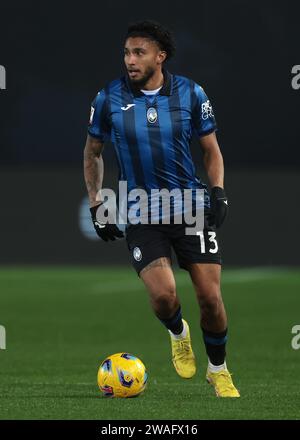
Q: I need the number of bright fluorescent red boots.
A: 0